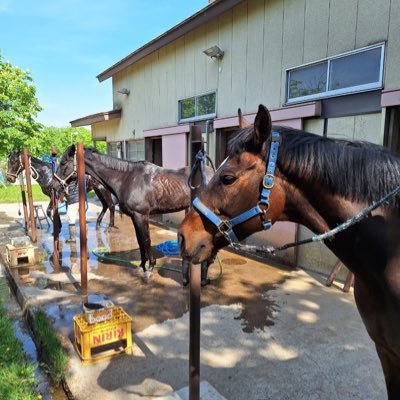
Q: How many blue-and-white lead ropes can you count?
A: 1